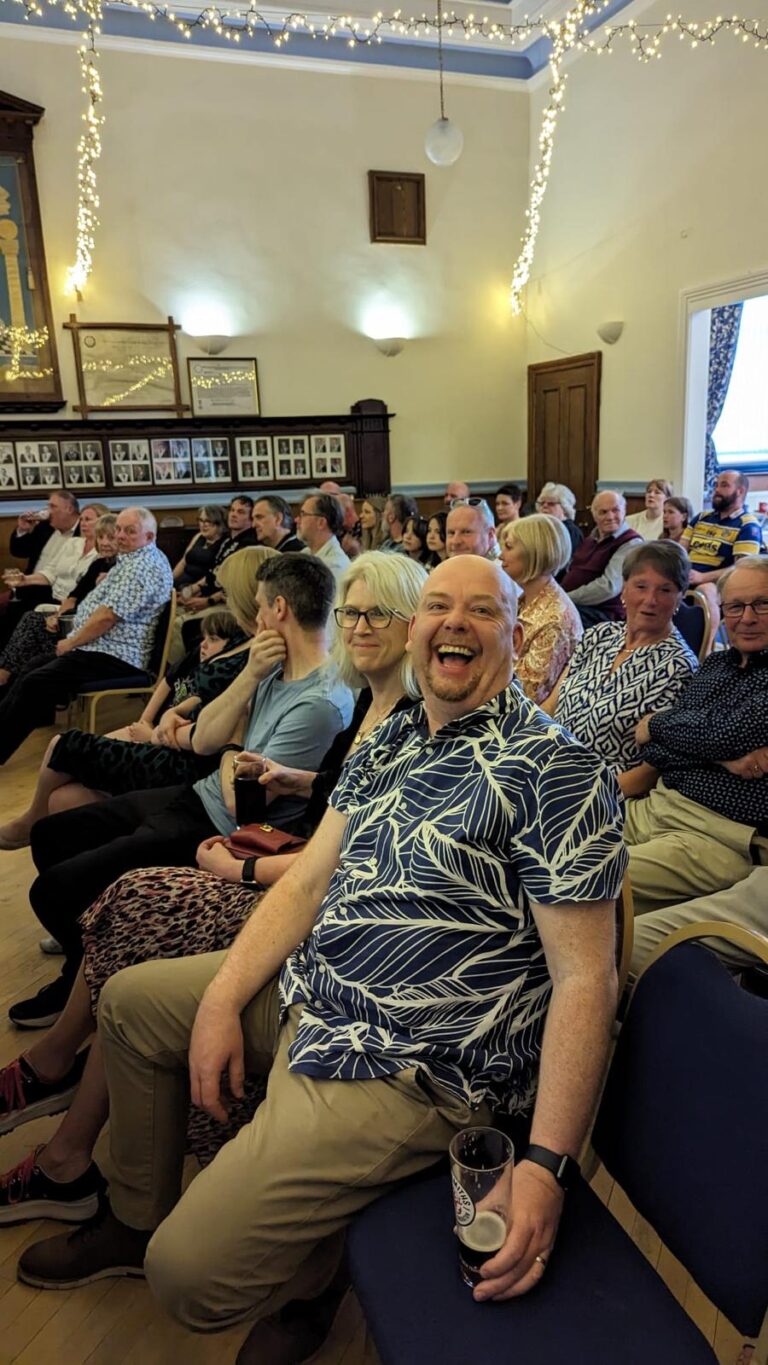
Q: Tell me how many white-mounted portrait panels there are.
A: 9